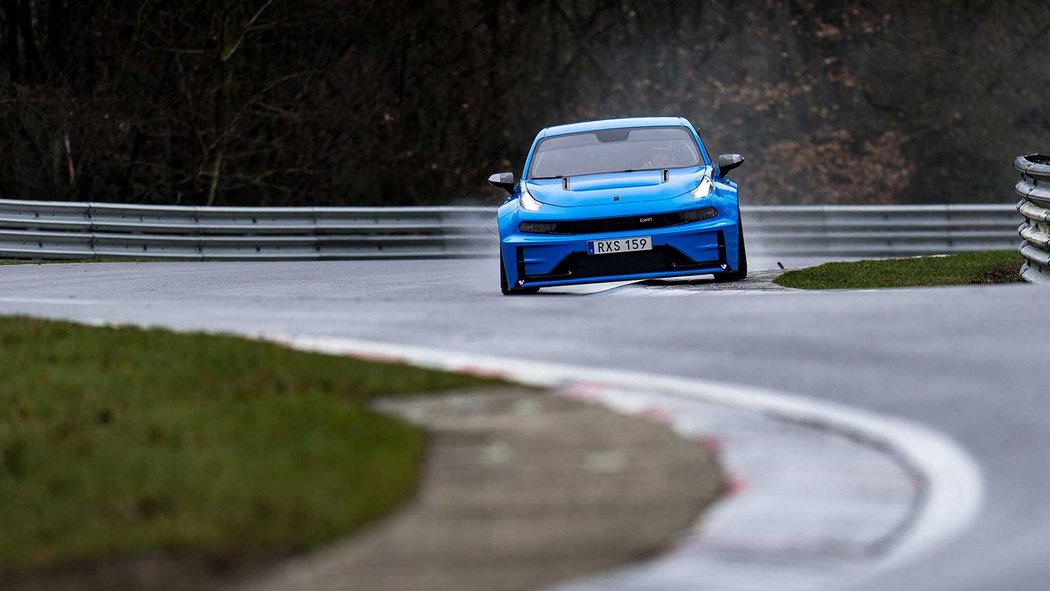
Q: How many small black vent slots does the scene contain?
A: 2